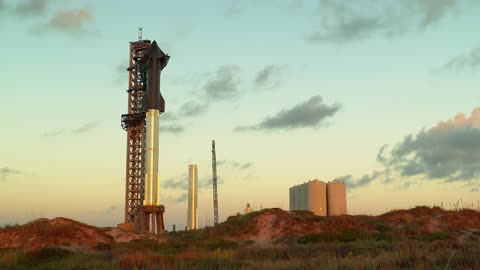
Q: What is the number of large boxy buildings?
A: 2